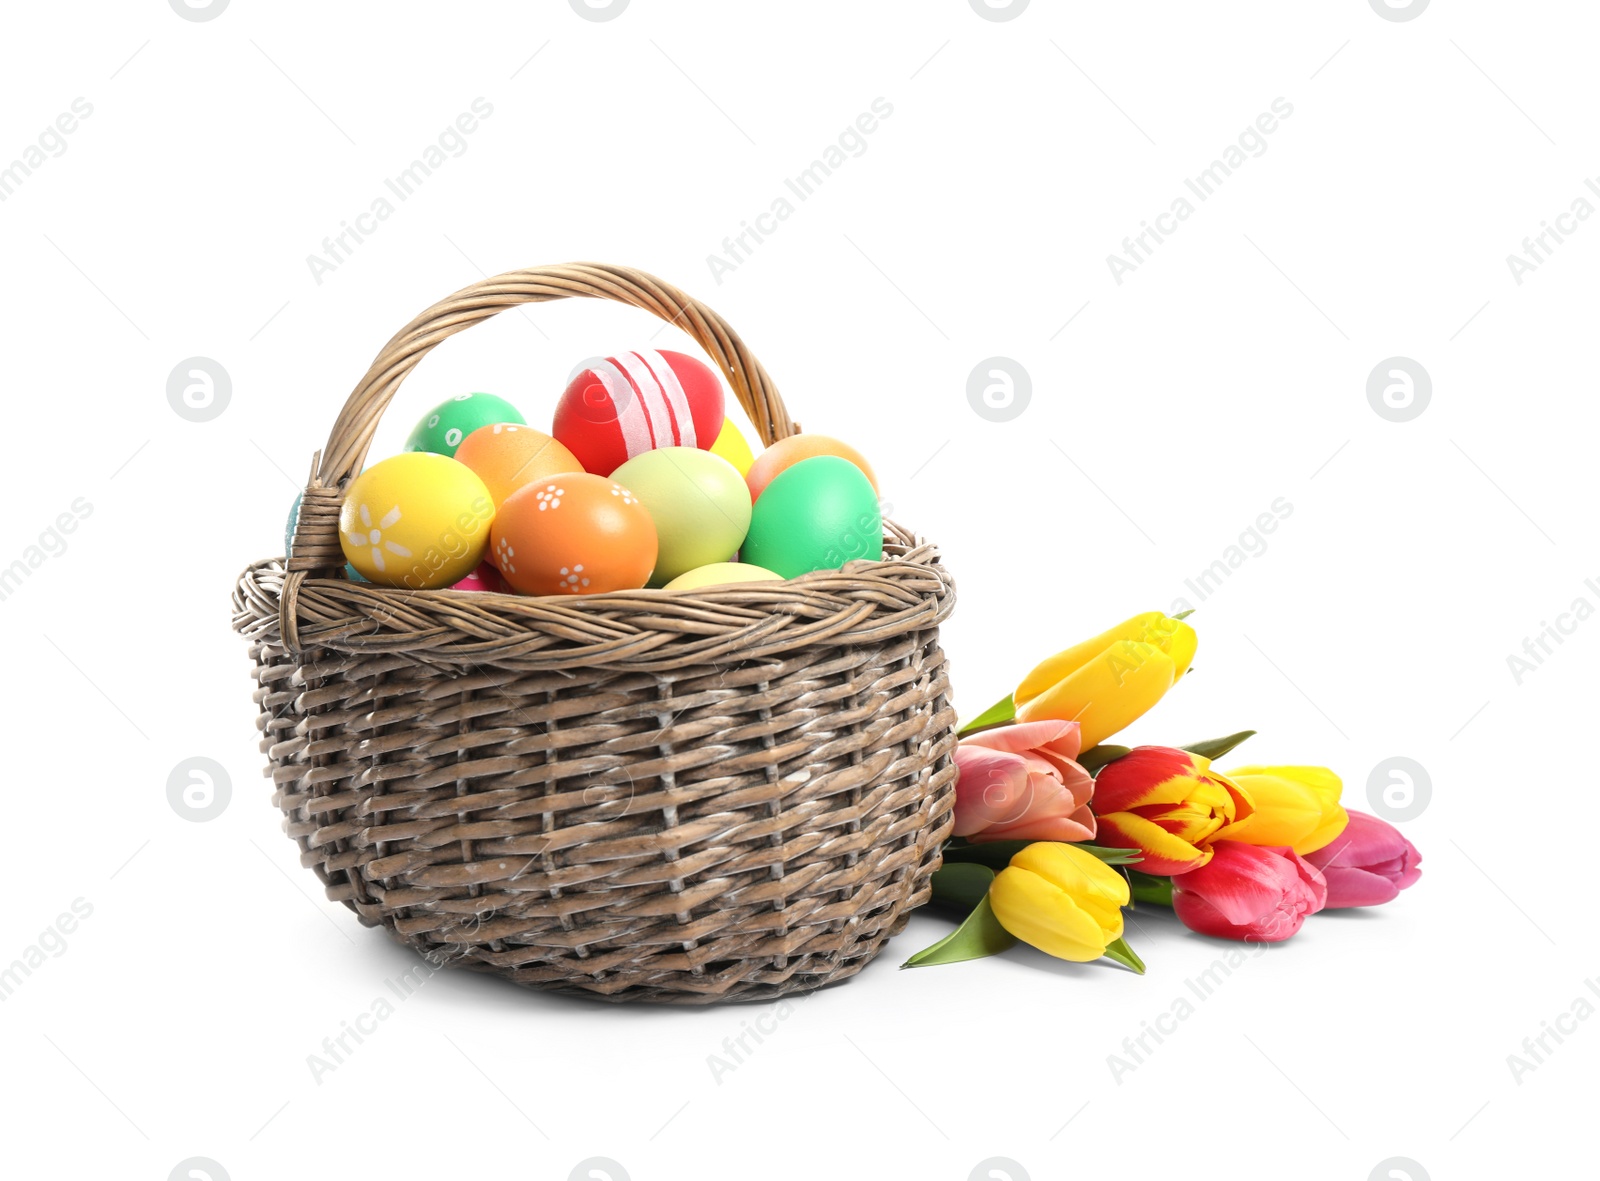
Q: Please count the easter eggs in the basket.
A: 12